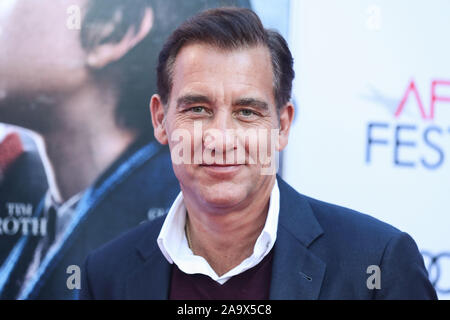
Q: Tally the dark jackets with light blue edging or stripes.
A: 1